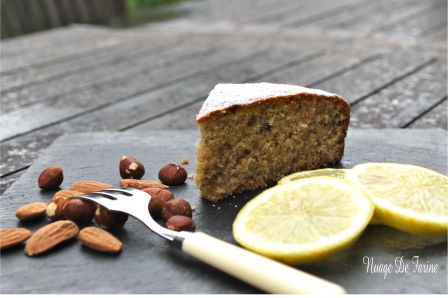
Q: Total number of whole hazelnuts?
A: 9